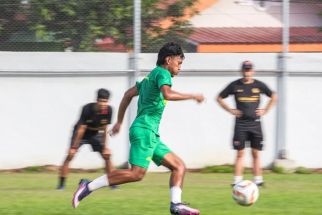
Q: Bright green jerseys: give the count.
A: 1